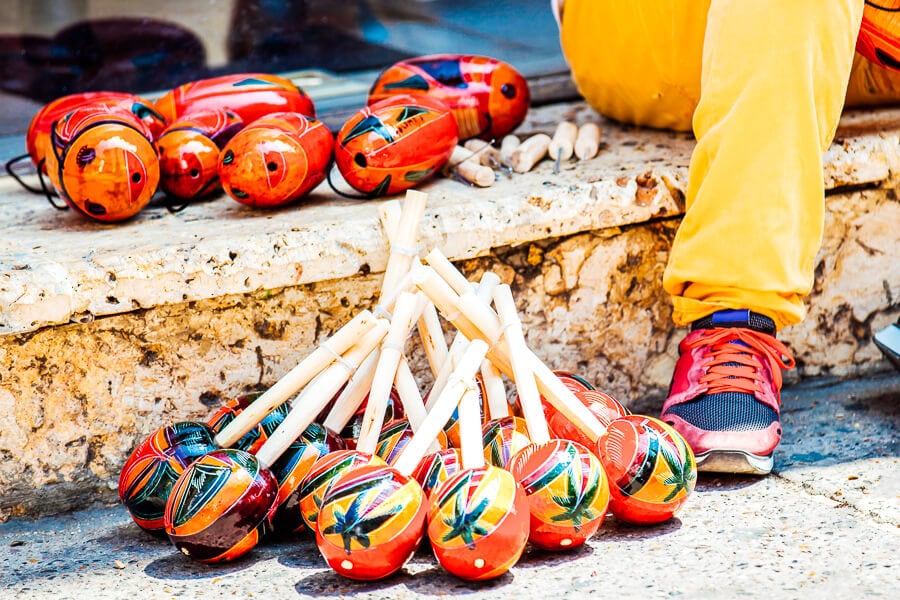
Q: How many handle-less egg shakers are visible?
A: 7